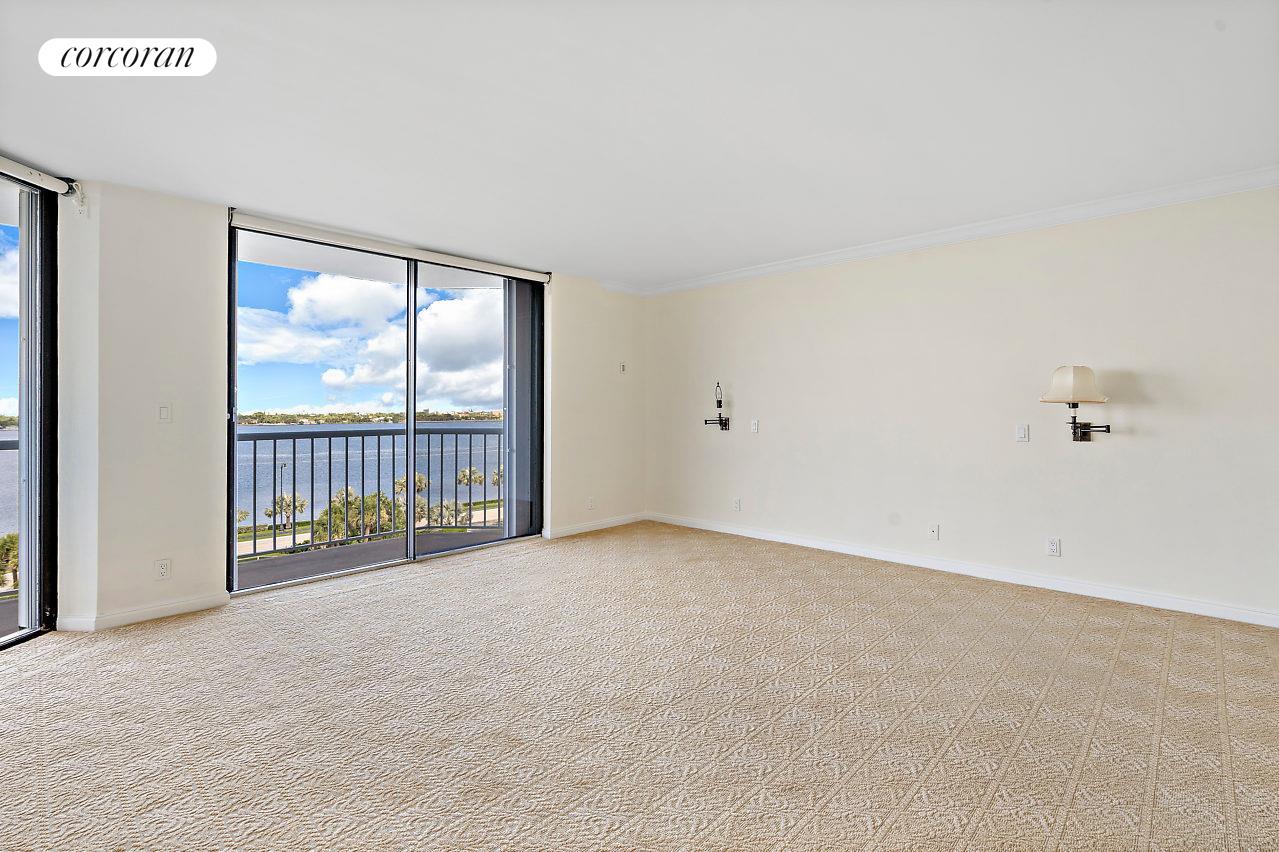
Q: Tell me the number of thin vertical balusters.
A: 15